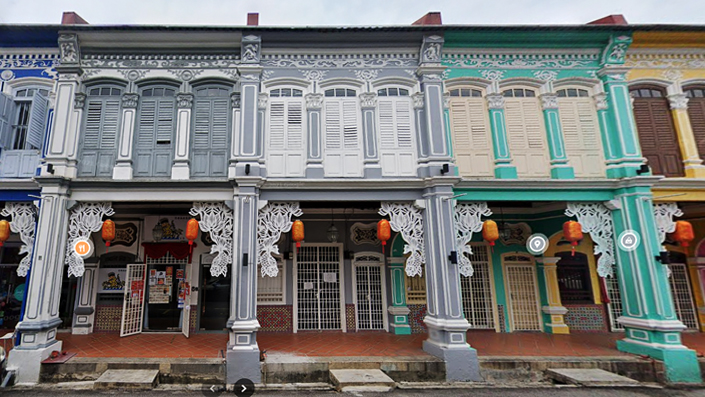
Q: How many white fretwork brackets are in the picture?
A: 8